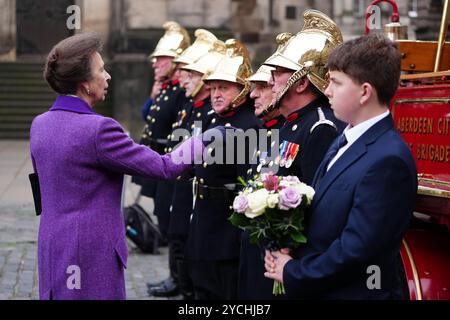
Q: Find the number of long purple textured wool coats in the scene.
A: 1